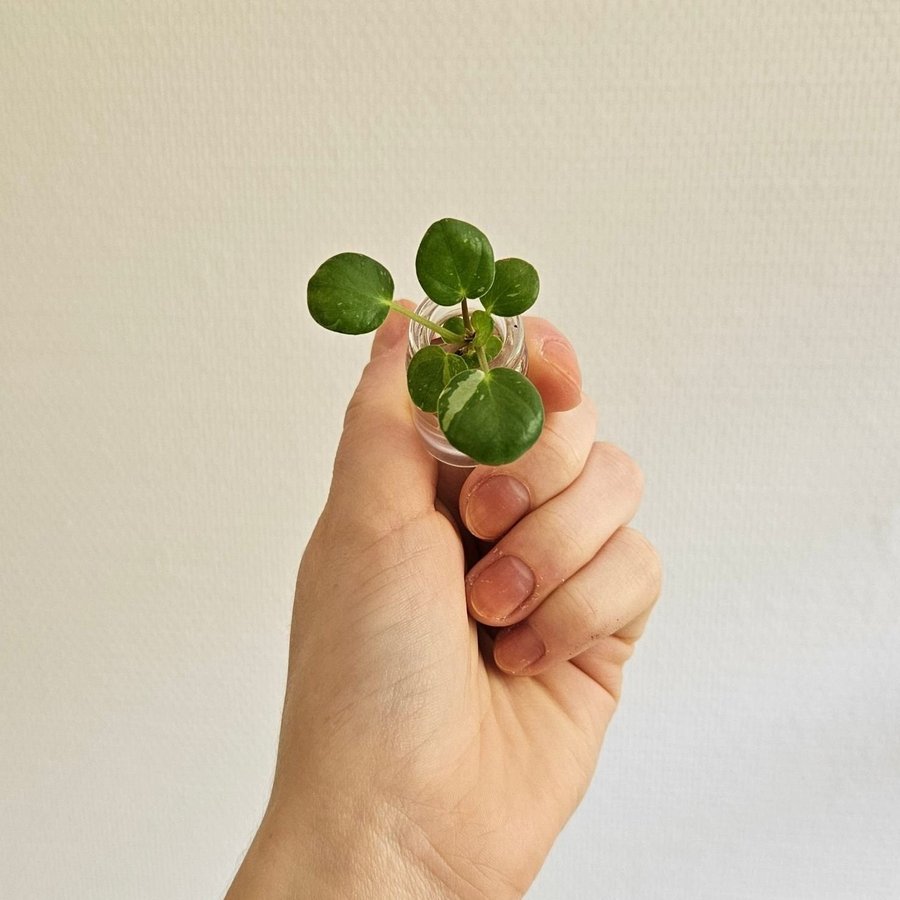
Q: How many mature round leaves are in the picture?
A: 5